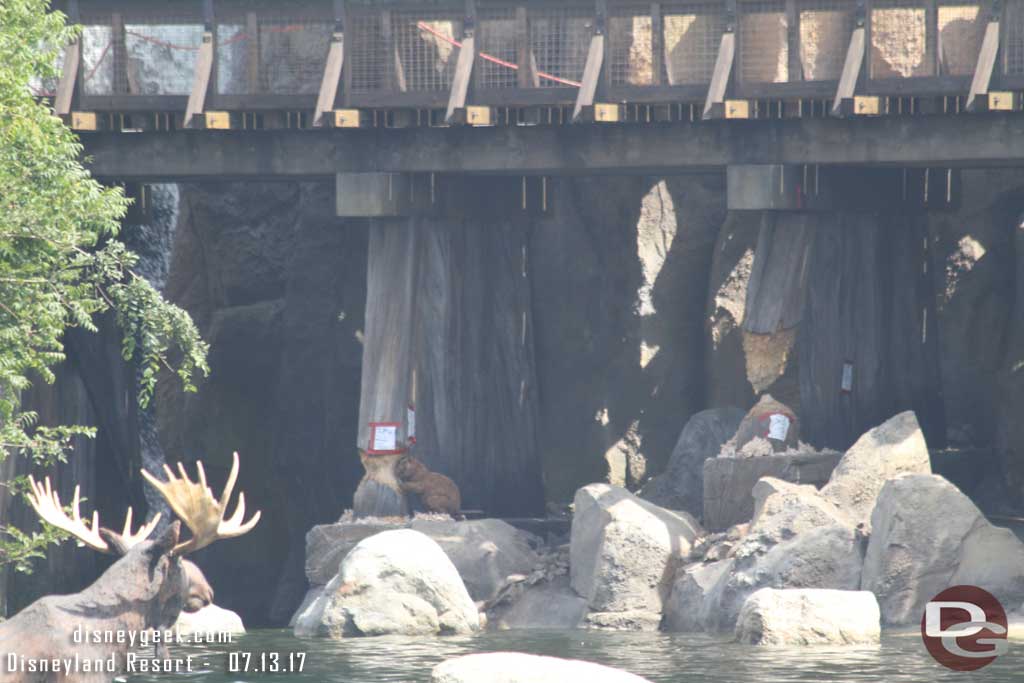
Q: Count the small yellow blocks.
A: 8